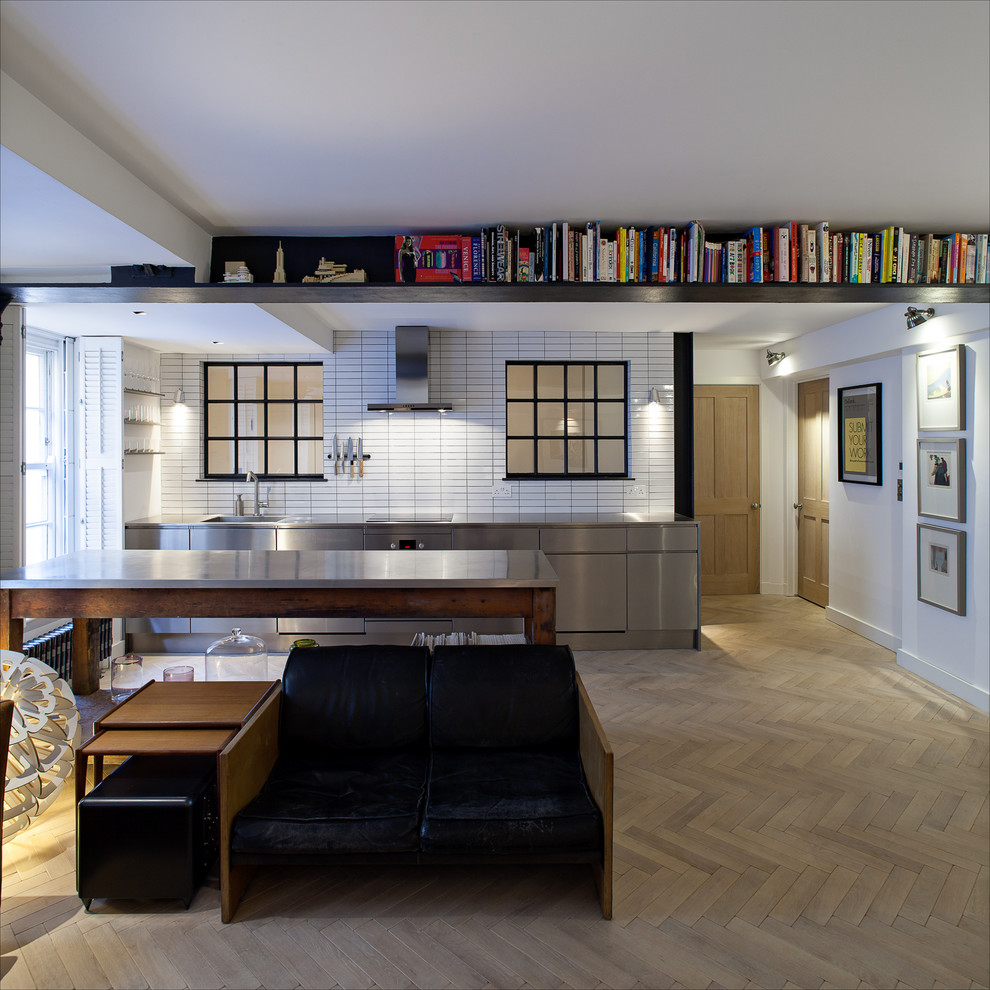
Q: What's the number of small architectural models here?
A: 3